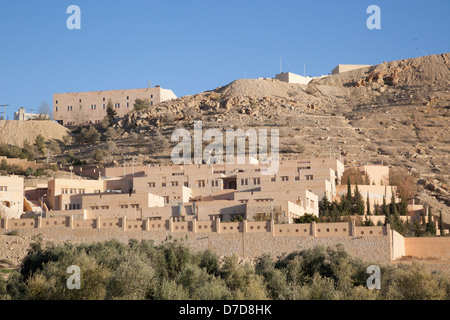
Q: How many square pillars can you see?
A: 14